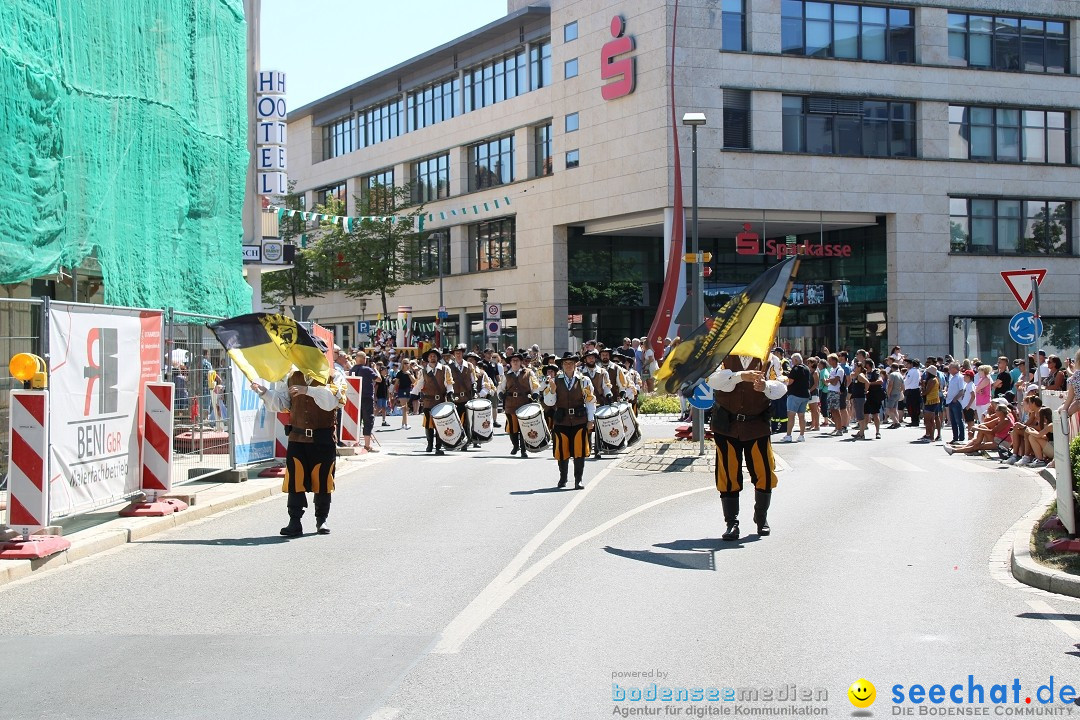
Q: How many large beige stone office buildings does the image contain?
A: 1